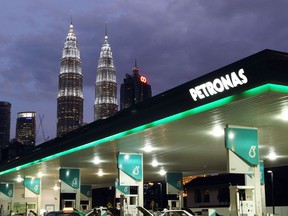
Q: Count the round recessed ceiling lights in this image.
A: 11